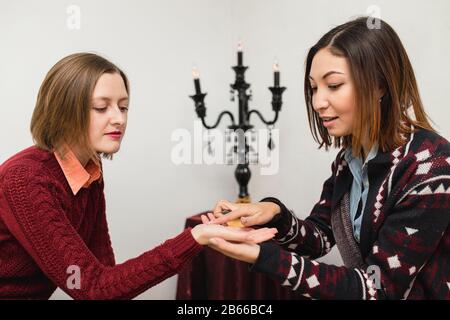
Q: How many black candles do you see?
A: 3